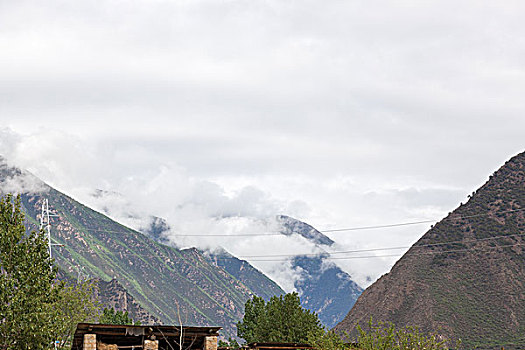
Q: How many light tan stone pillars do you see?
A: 3